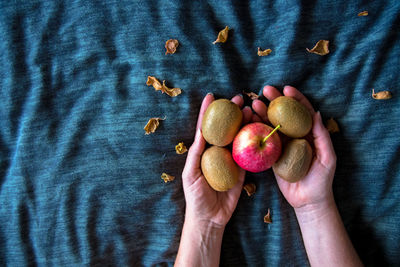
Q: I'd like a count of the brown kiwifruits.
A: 4